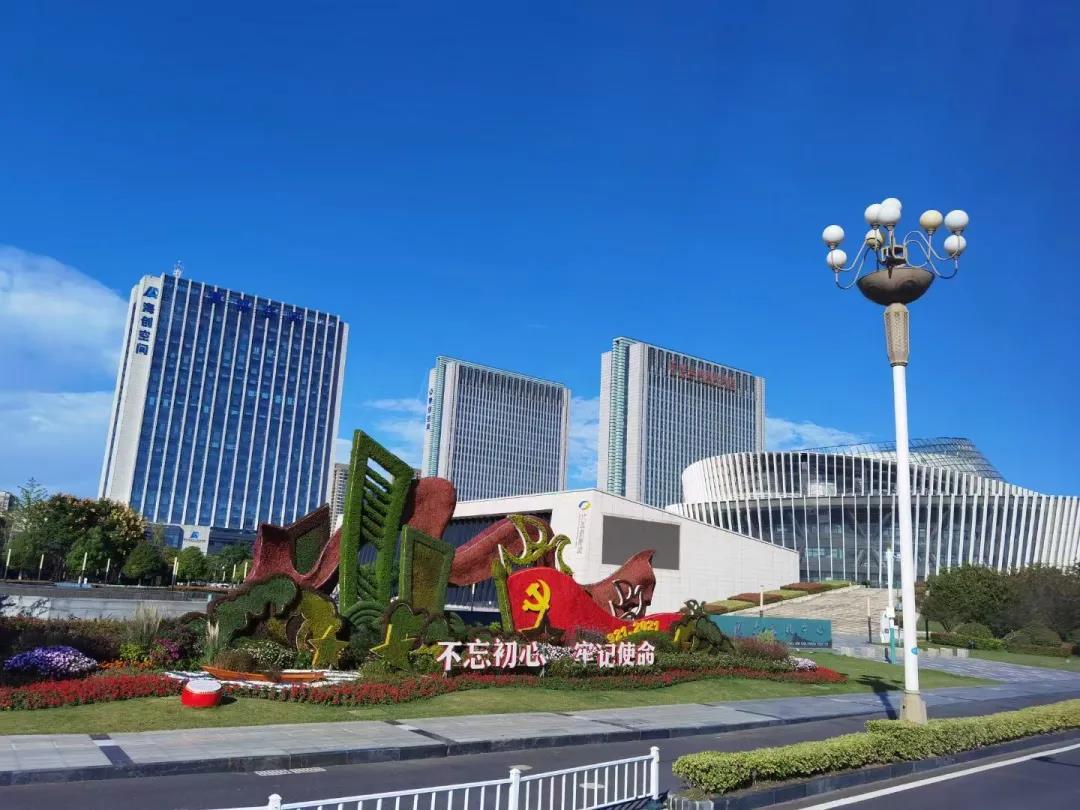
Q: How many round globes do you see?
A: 9